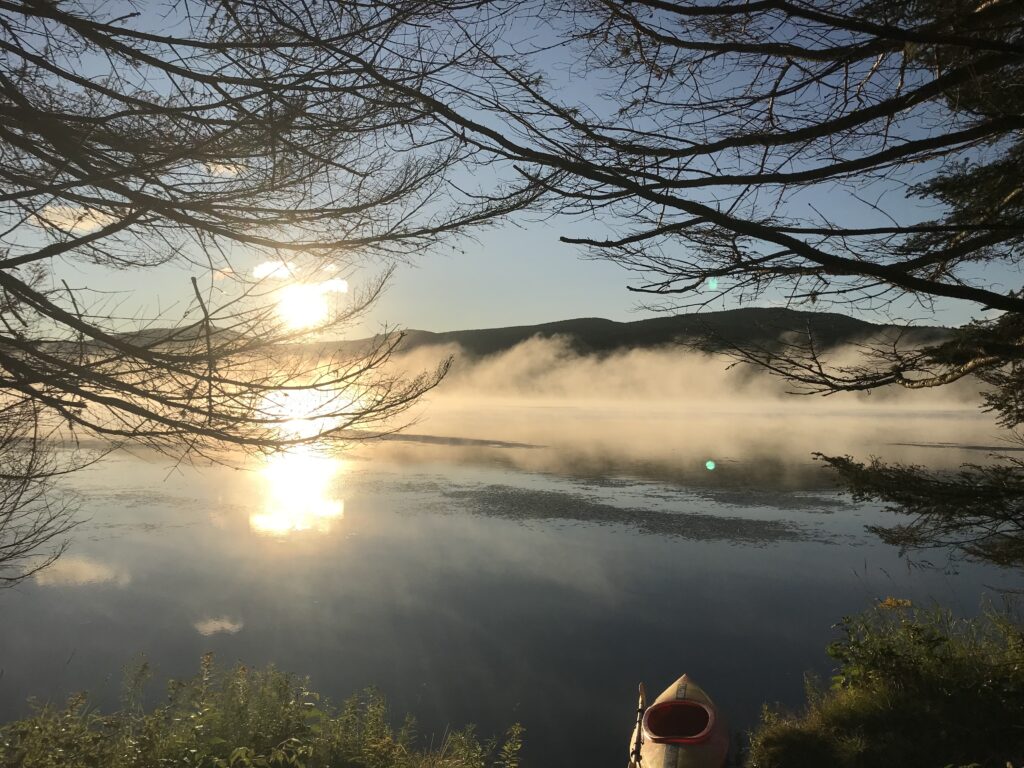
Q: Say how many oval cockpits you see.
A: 1